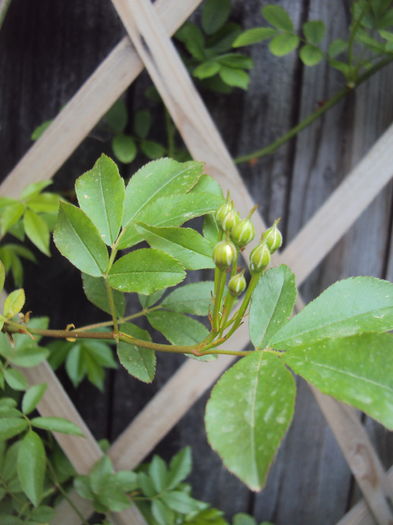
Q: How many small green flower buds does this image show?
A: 7